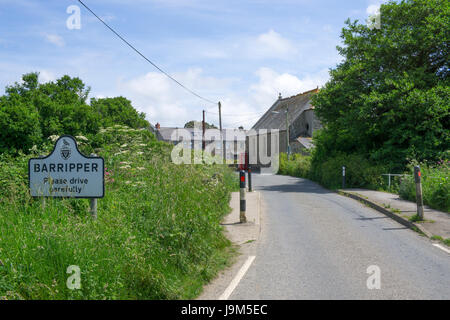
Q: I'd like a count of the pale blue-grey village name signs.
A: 1